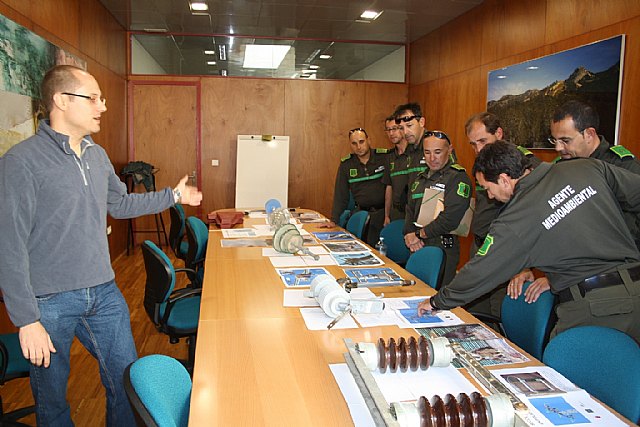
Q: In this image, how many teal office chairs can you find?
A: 11